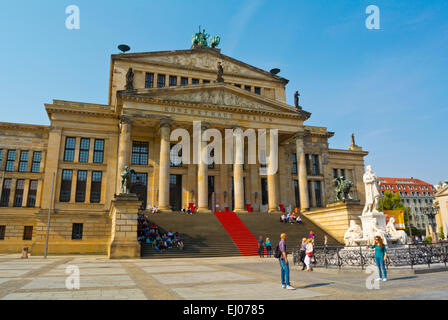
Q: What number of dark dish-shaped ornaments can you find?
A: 2